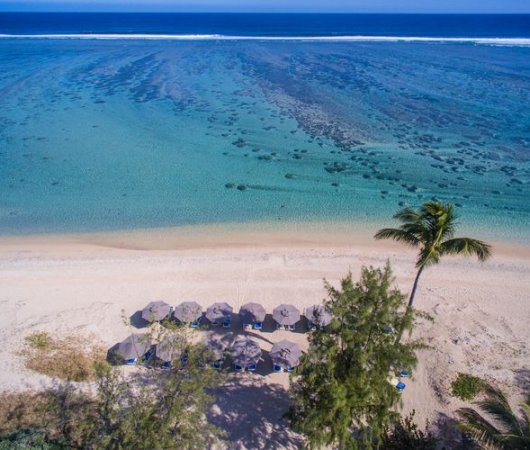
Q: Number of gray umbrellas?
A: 11